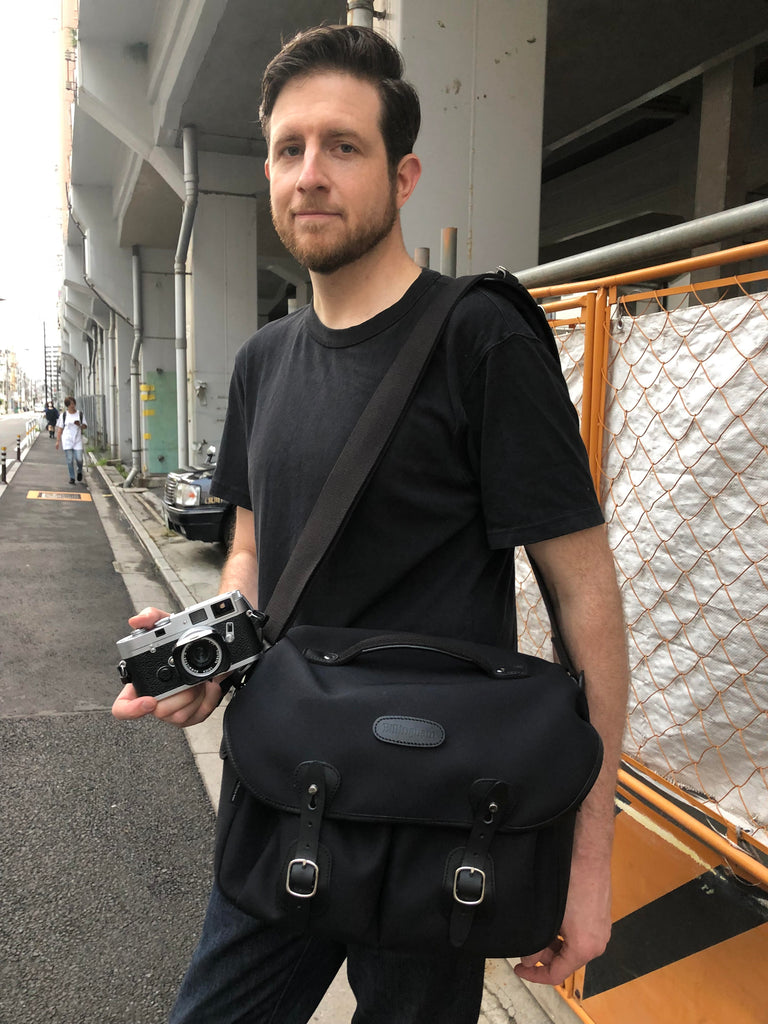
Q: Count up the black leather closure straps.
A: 2